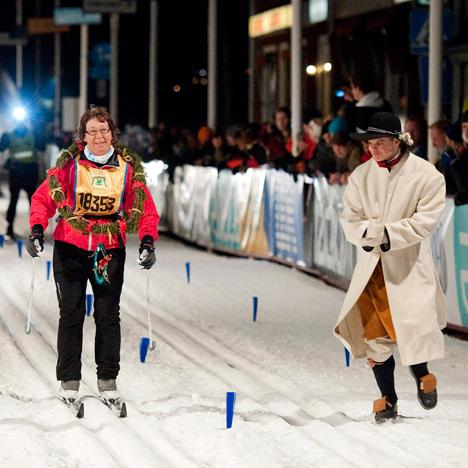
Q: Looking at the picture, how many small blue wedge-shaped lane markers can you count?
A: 9